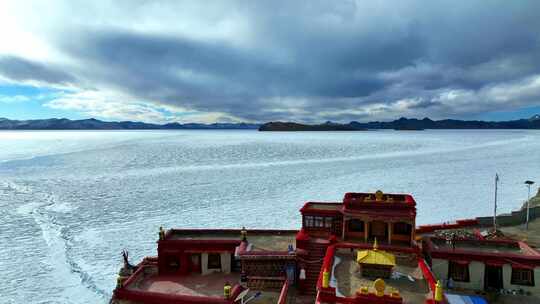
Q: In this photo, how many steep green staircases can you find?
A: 0